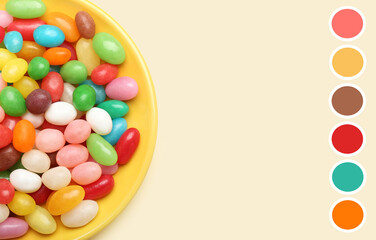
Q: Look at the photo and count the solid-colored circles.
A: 6